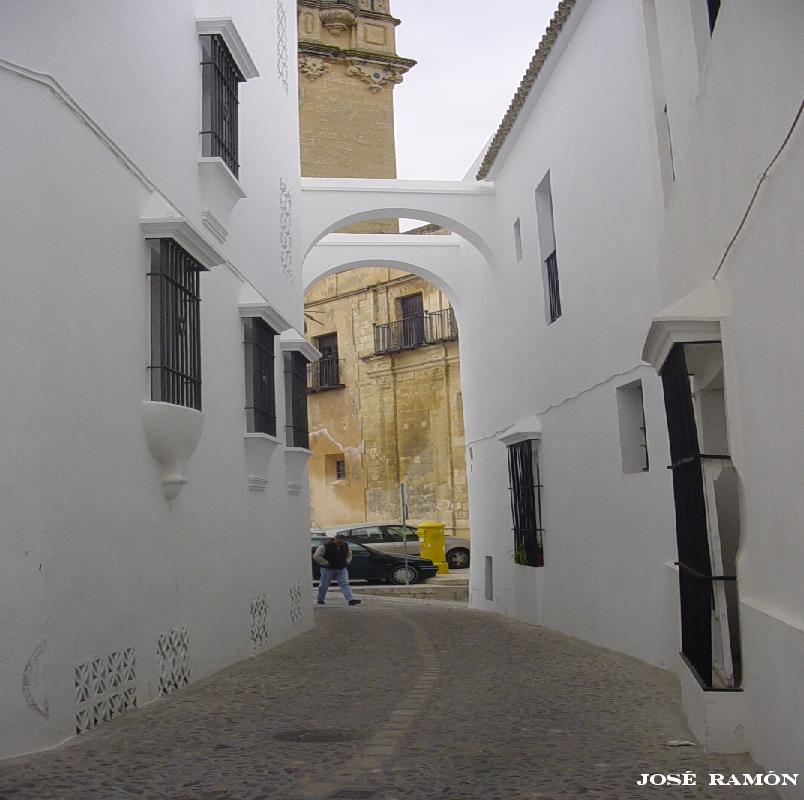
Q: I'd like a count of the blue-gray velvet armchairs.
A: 0